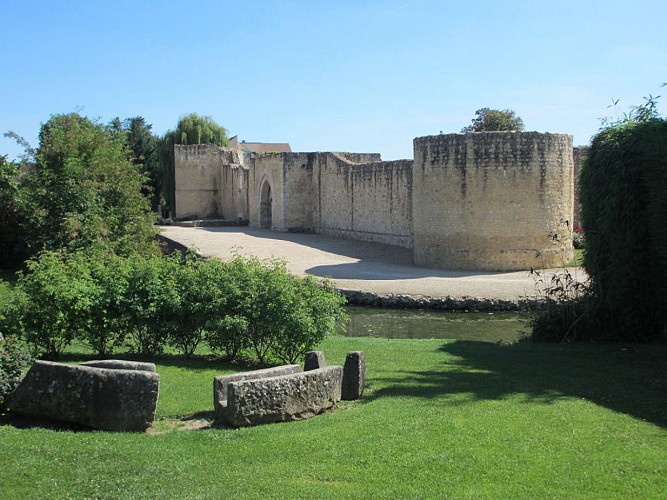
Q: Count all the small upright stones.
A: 2